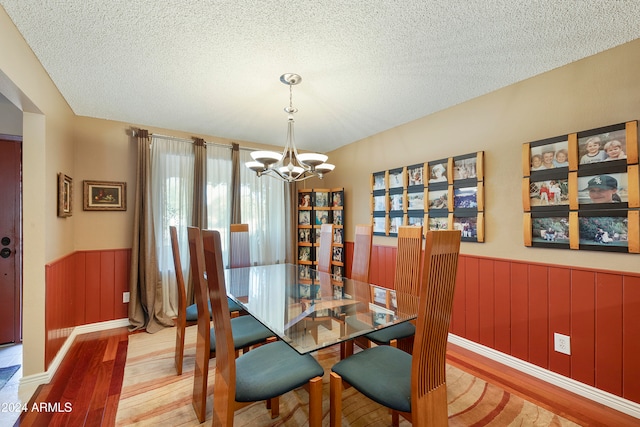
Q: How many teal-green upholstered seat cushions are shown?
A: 5